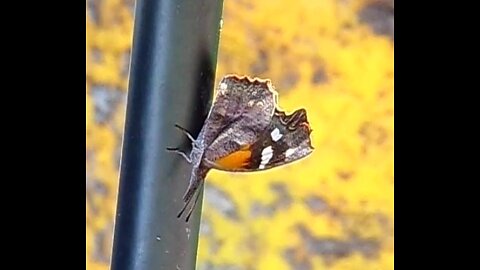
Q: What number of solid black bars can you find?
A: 2